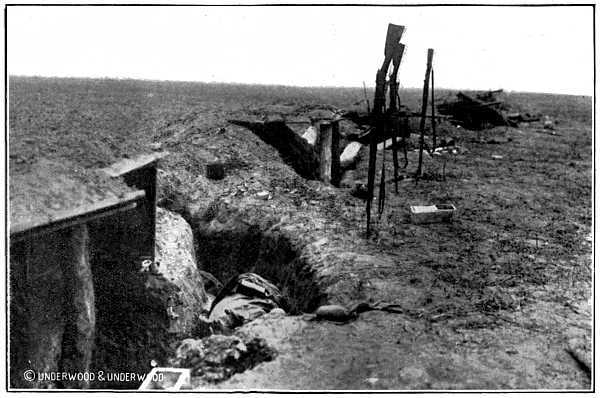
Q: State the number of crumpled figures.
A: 1